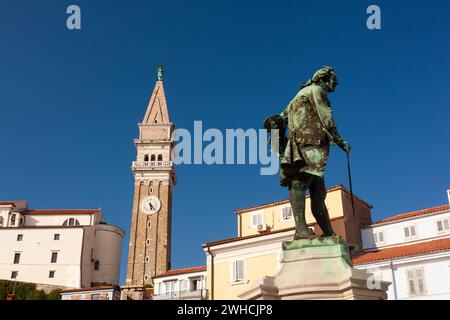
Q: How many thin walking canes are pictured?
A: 1